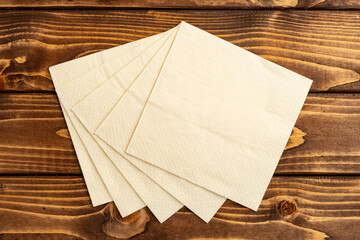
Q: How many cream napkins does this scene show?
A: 5